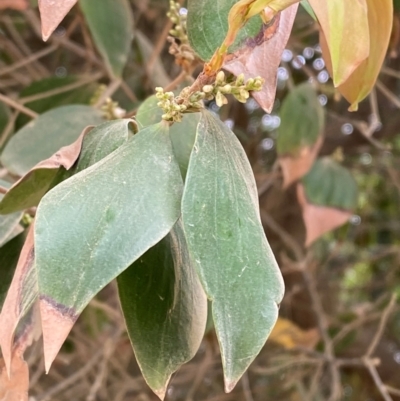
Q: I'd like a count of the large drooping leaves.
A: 3